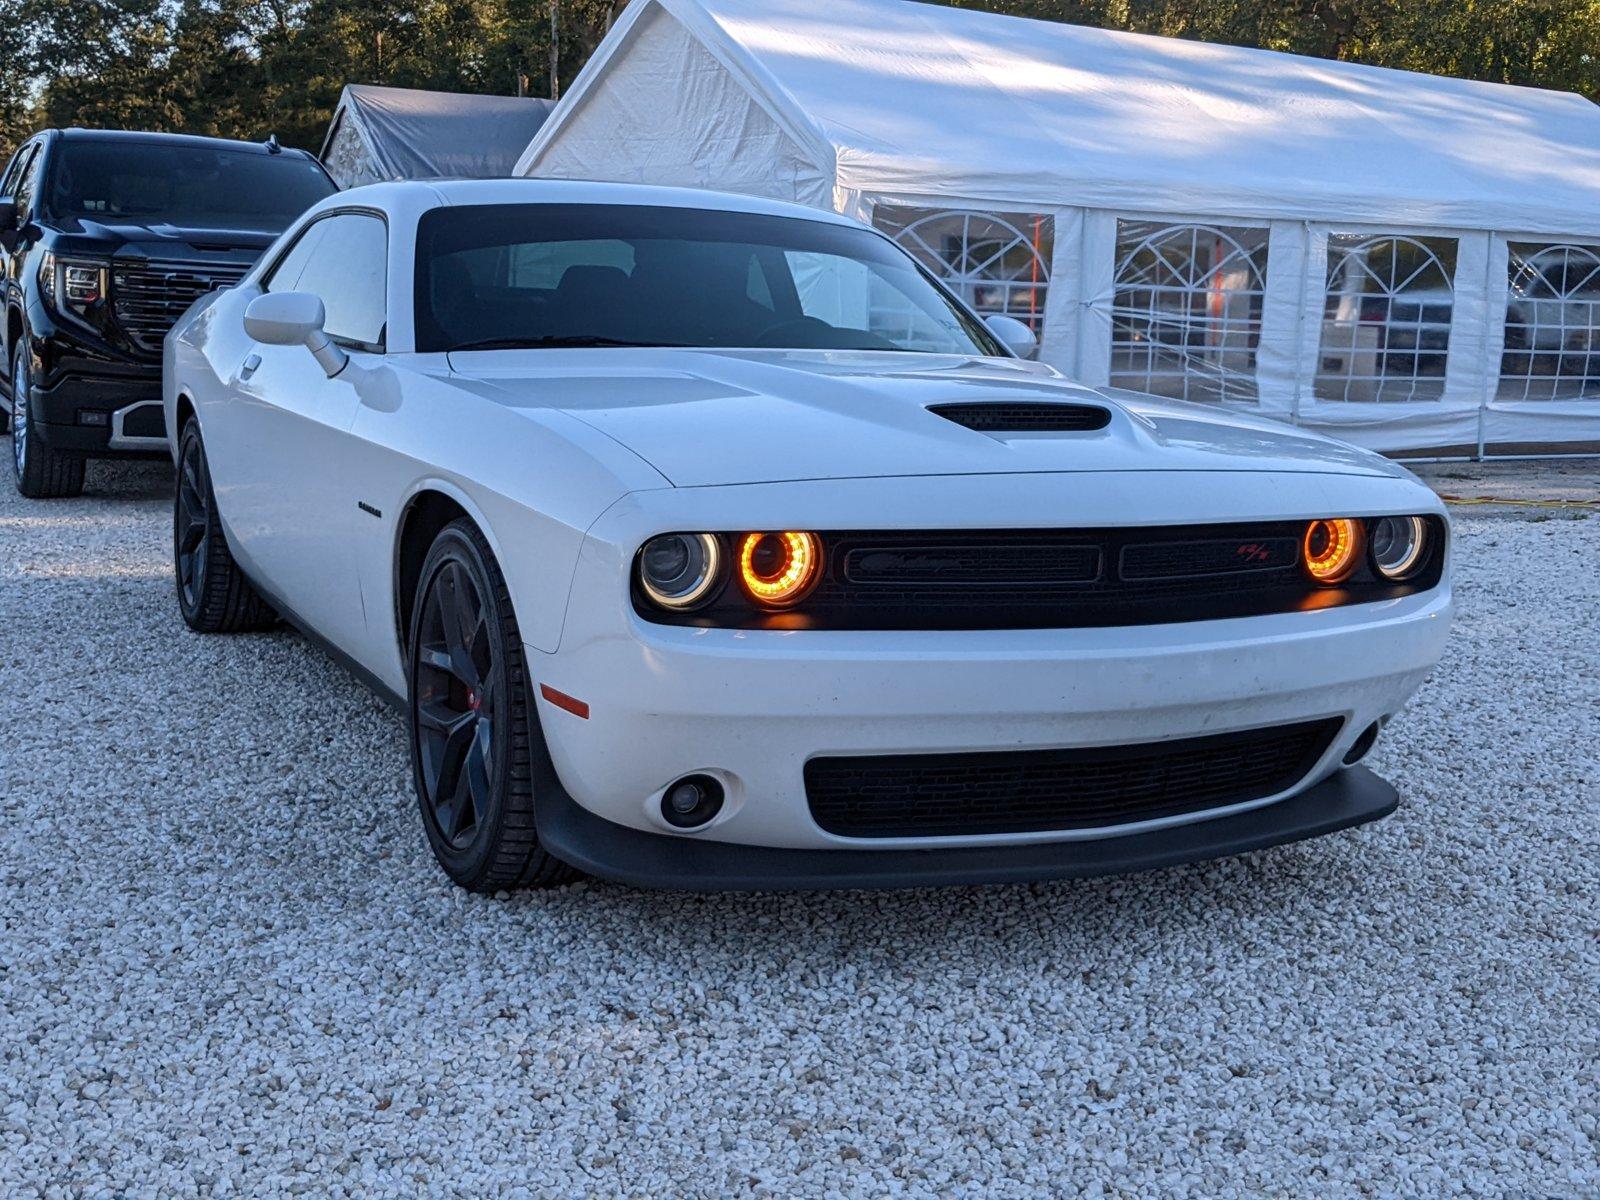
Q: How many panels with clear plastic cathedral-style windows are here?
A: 4